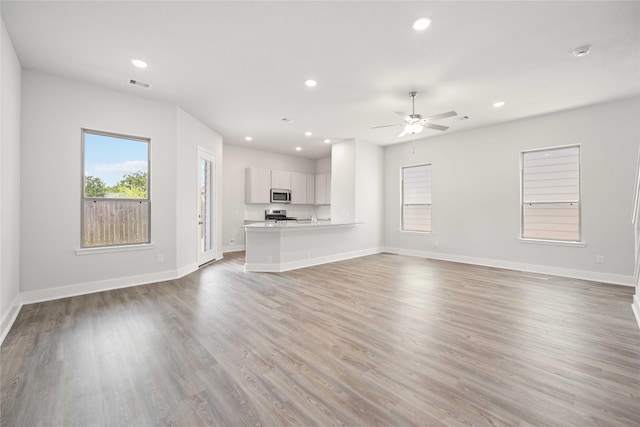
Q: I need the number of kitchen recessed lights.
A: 4